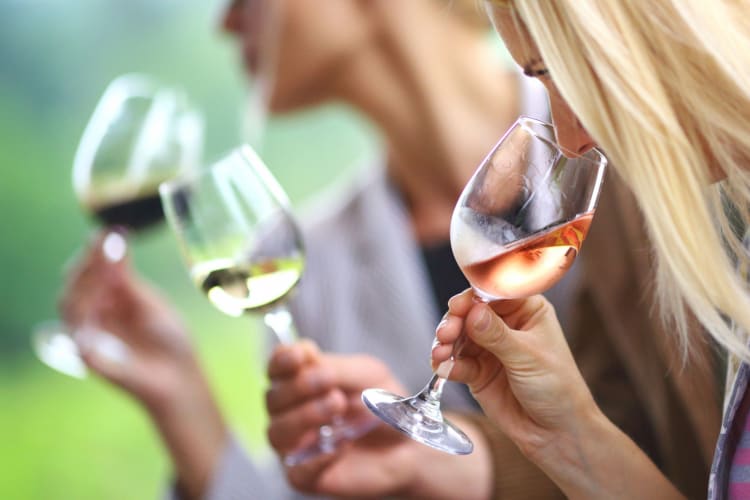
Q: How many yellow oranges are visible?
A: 0